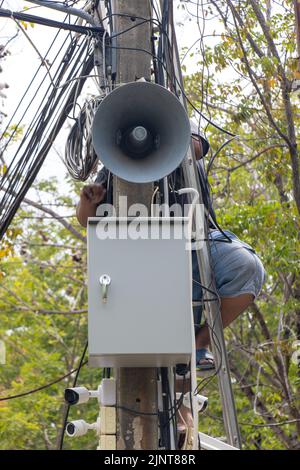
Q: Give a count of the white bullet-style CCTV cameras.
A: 3